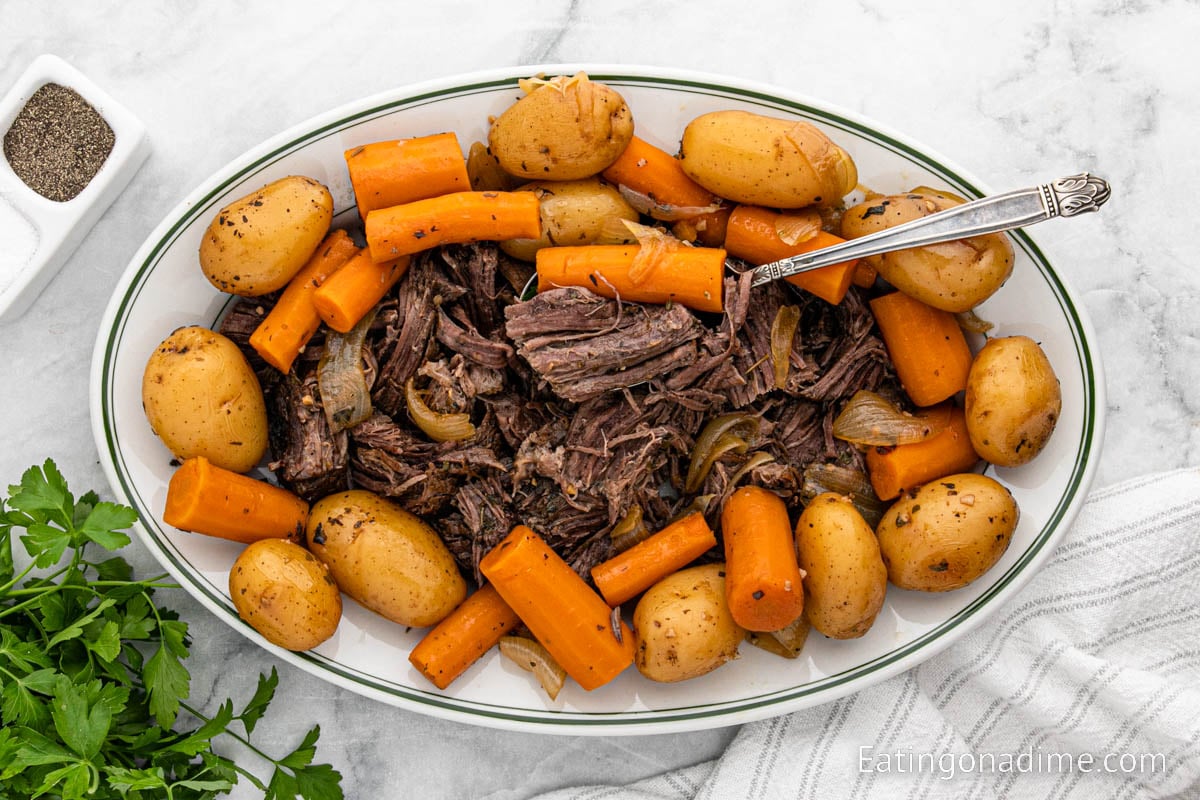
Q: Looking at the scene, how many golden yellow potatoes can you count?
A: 12